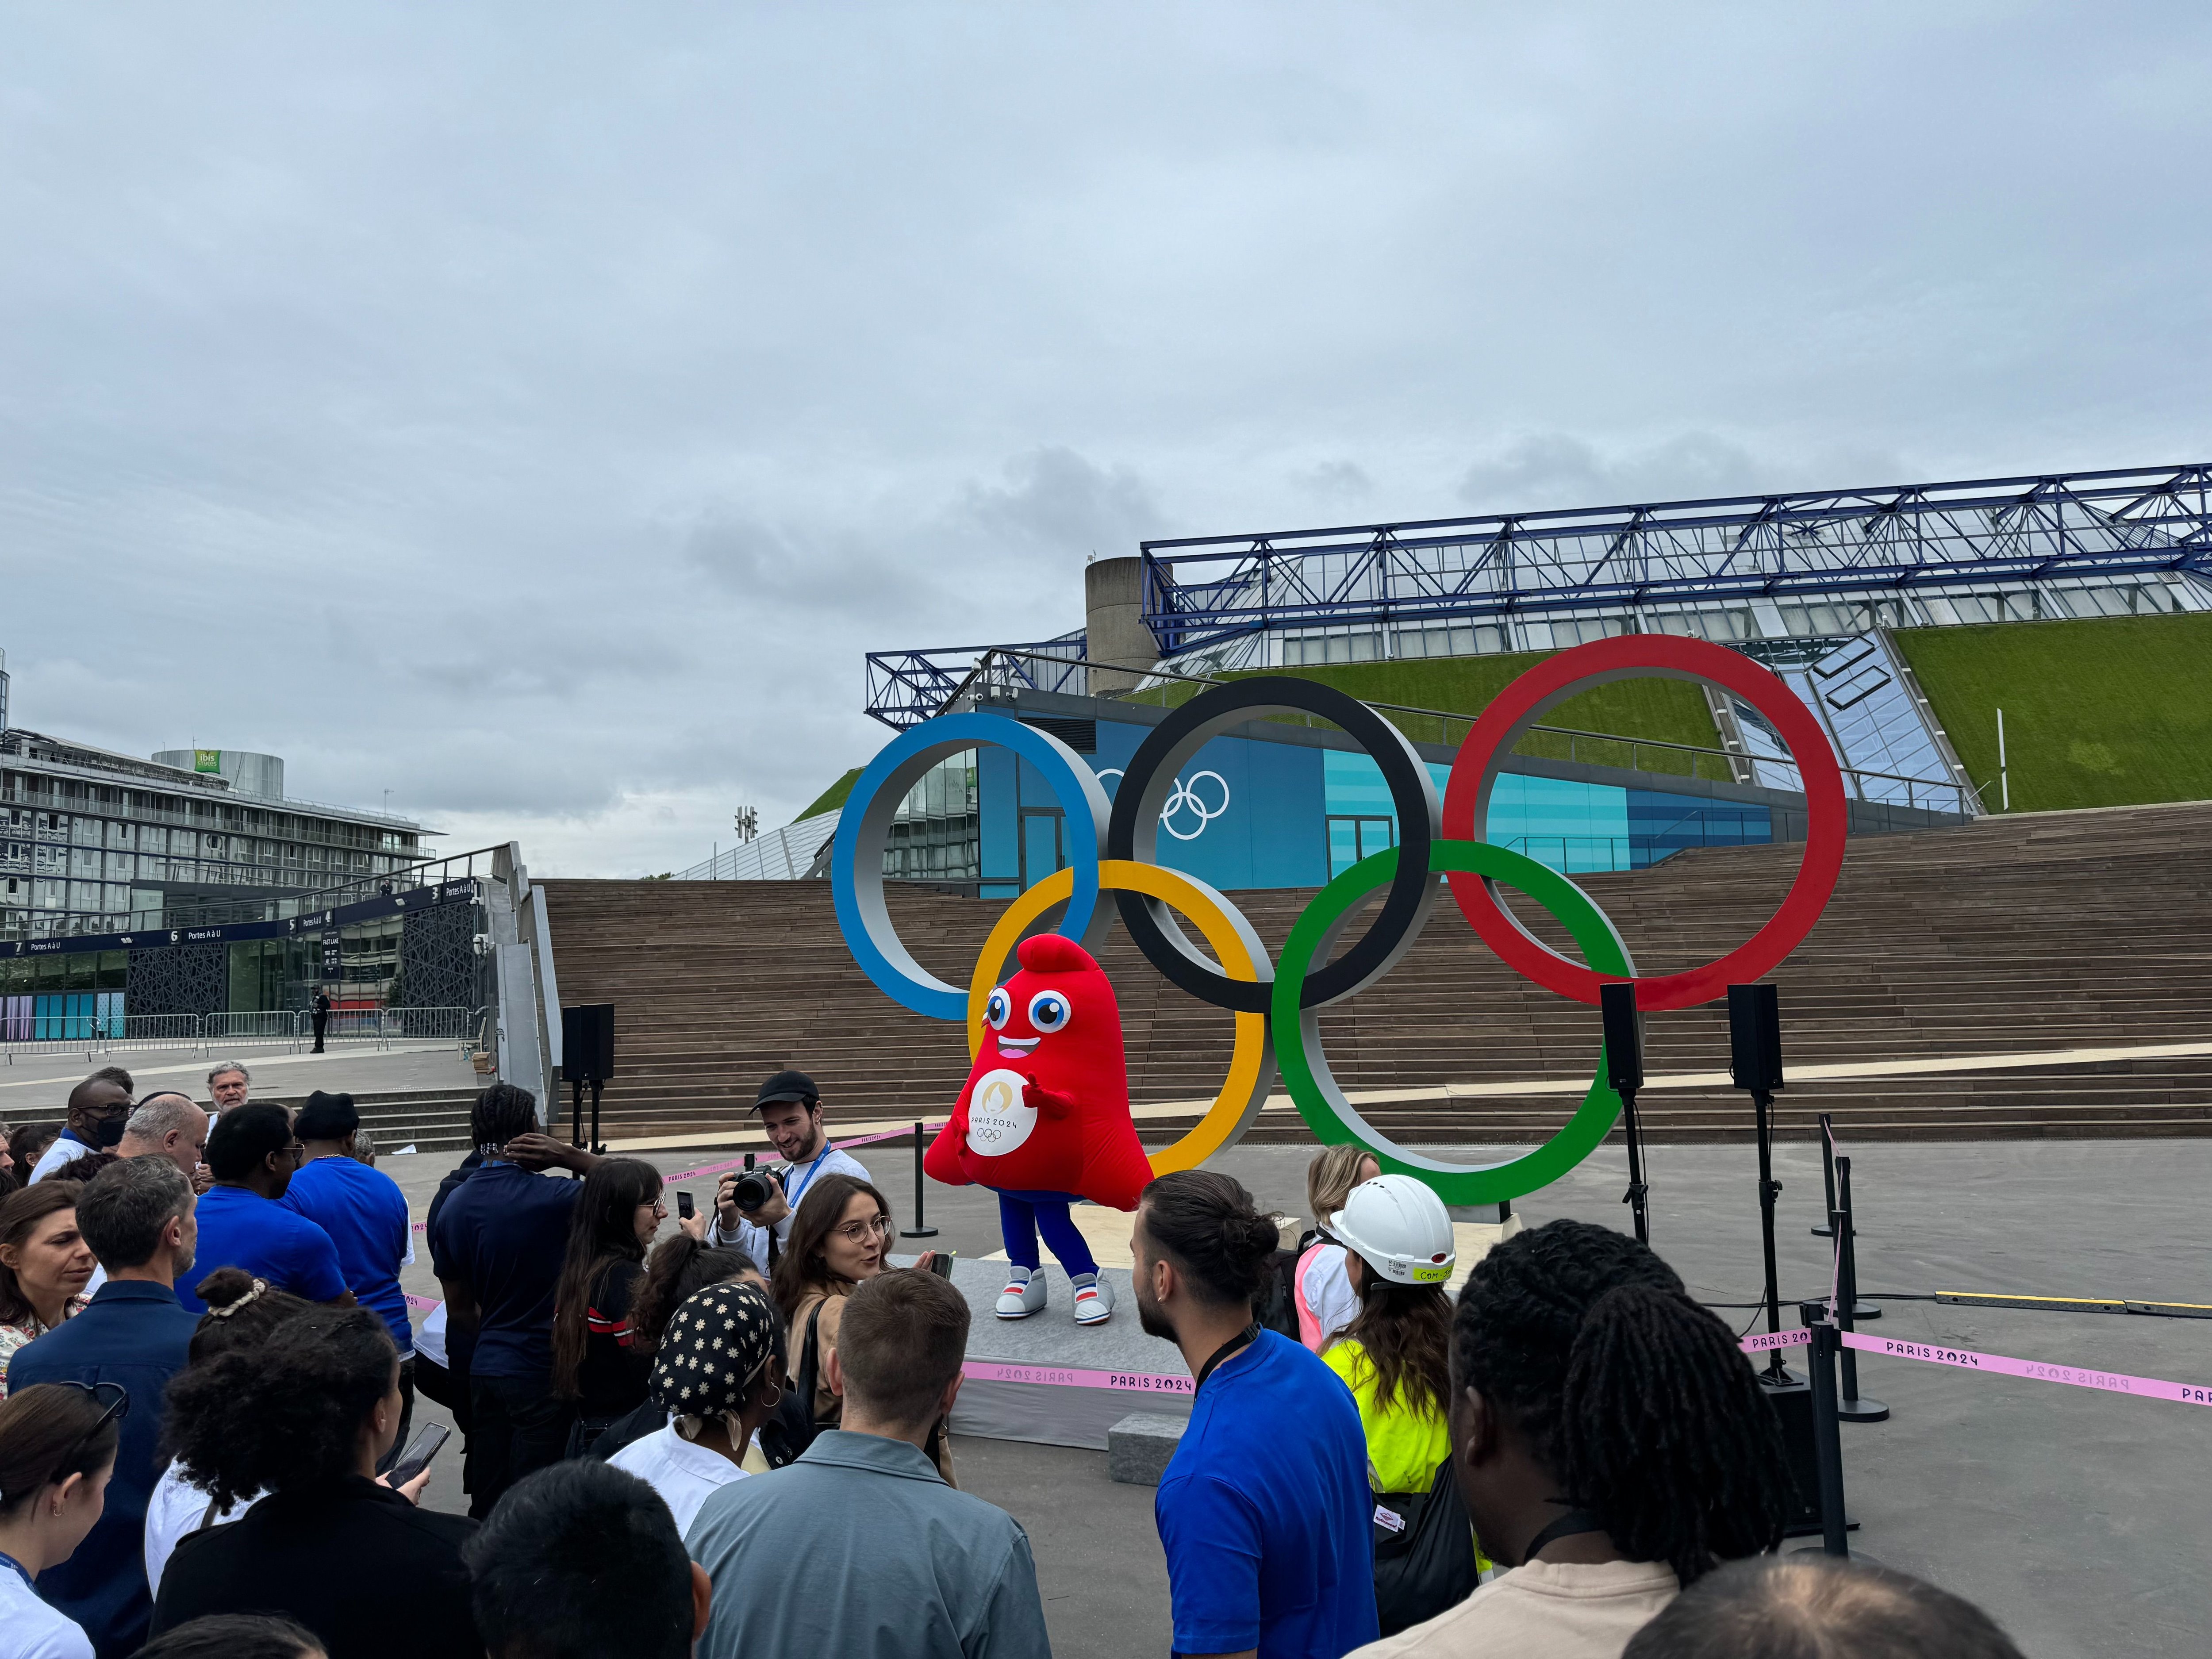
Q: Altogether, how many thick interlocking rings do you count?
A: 5